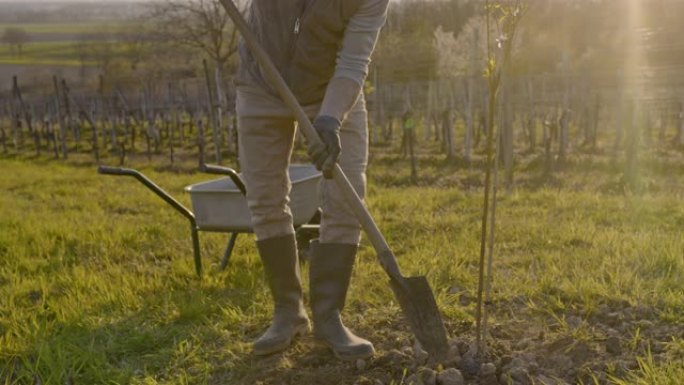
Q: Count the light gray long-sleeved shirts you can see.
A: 1